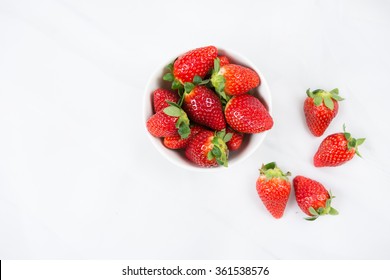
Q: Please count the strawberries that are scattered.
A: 4